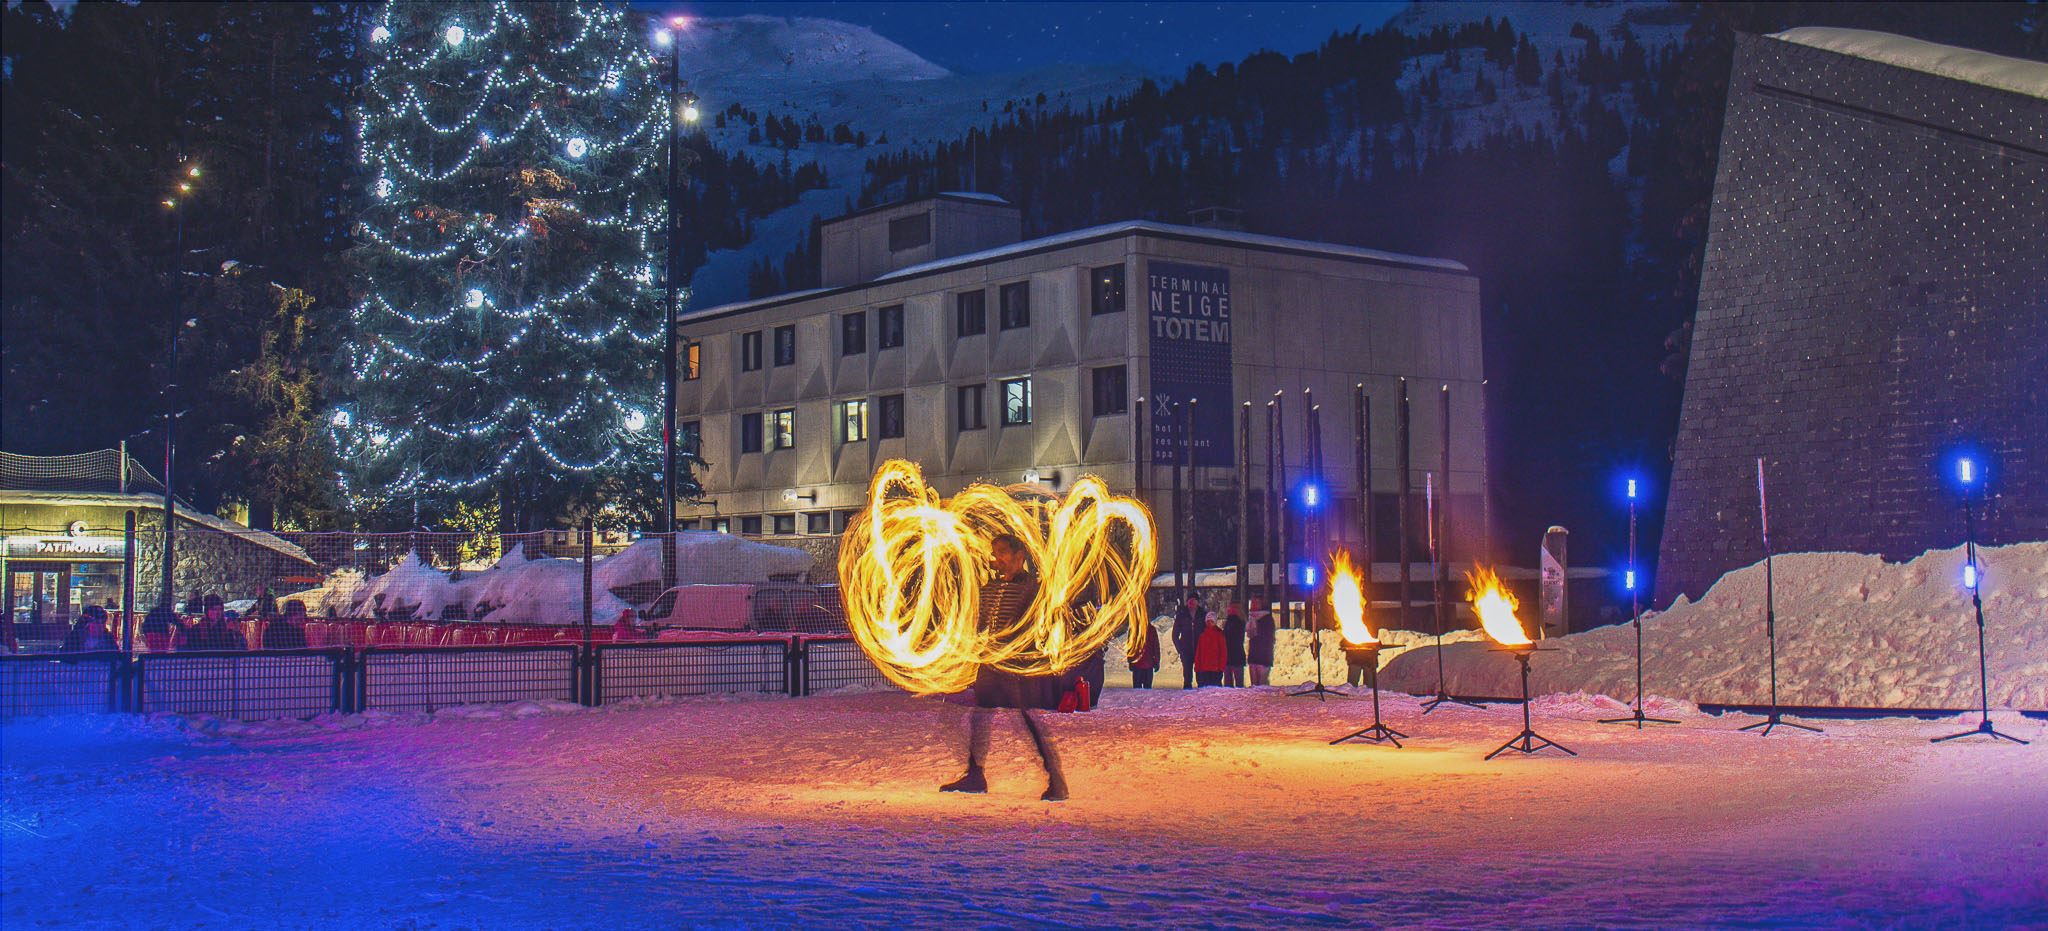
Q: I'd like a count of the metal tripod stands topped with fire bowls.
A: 2